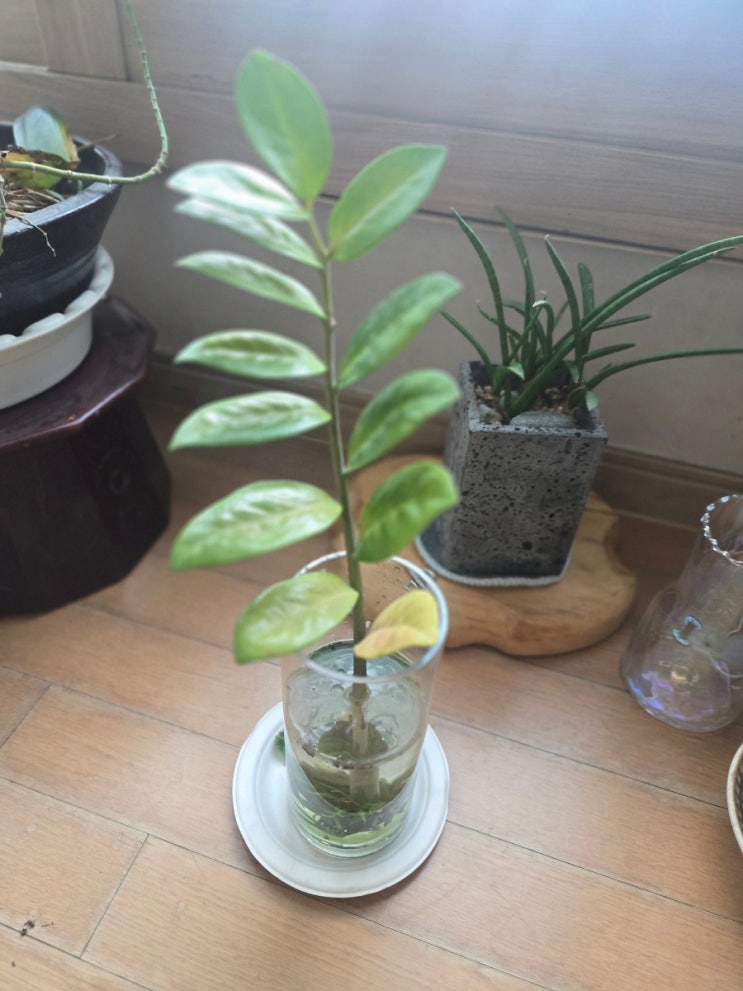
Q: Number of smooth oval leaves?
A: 13